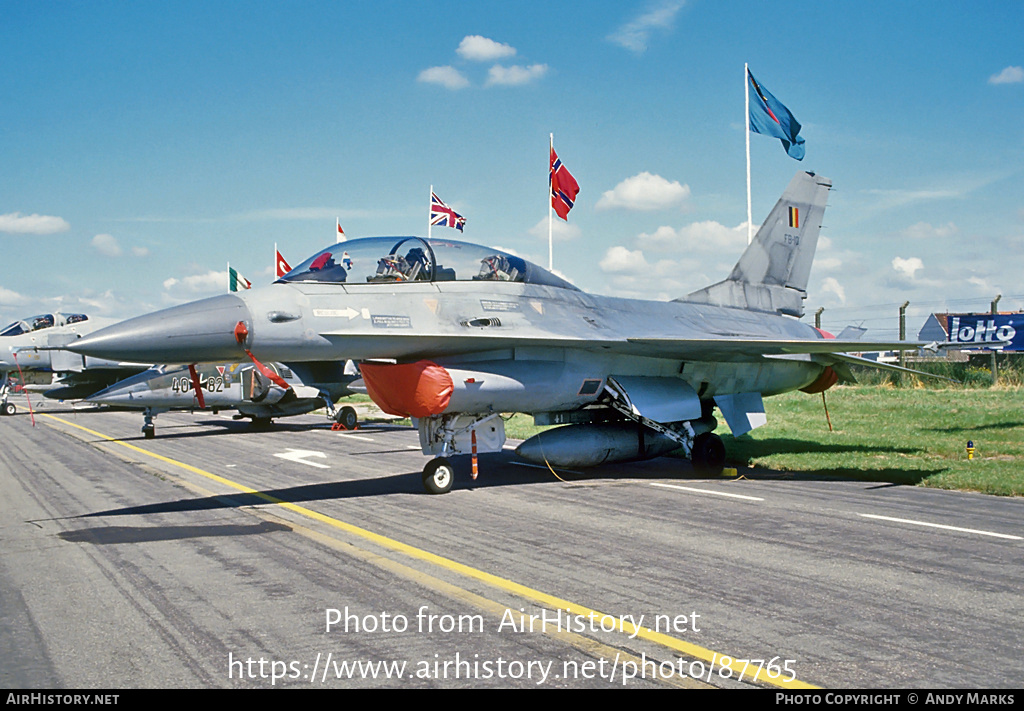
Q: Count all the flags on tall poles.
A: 6